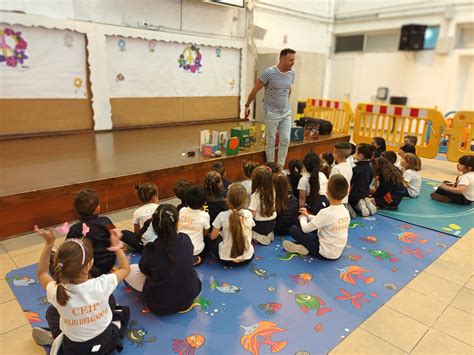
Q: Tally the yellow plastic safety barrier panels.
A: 3